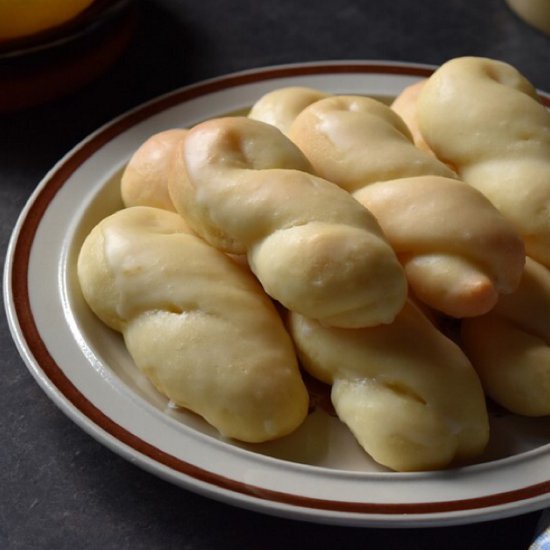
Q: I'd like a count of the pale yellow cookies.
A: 9